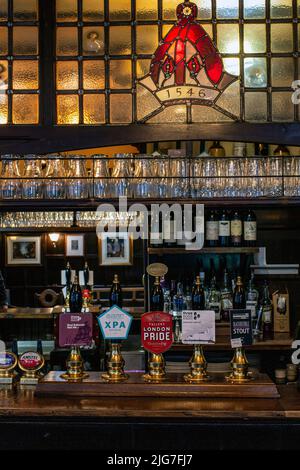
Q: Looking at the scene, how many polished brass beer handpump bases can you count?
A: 5